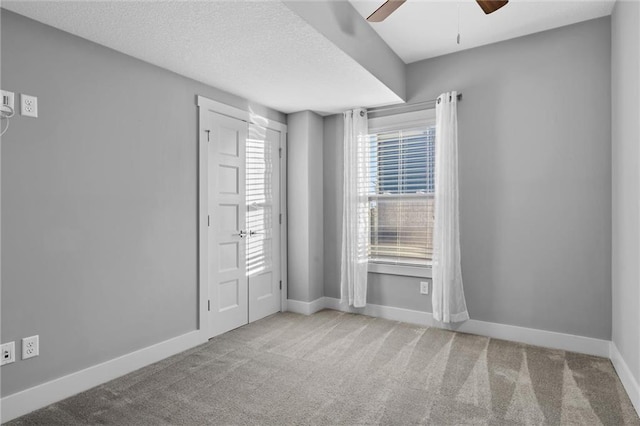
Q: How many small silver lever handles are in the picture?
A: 2